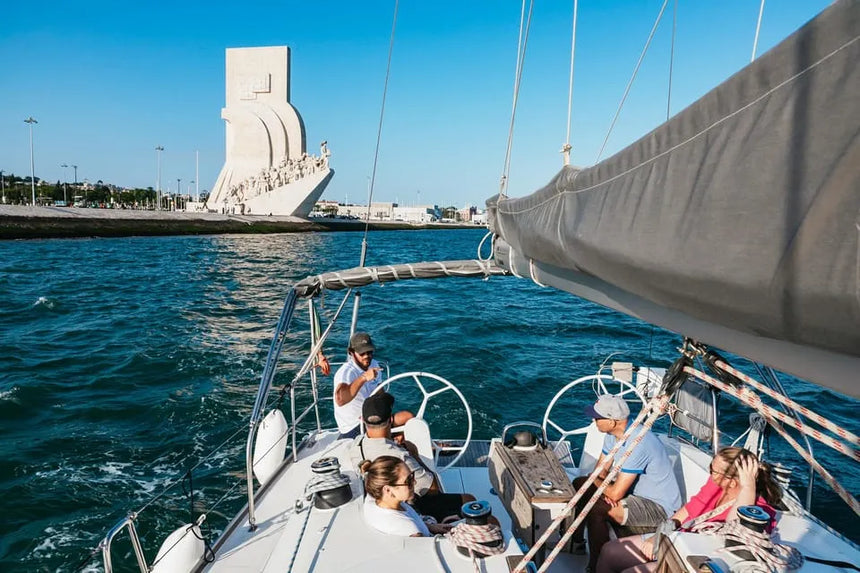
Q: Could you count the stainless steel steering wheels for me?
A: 2